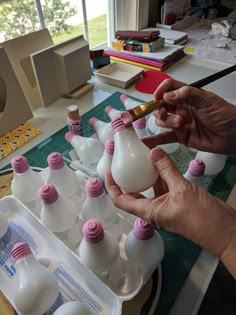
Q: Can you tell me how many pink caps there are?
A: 15